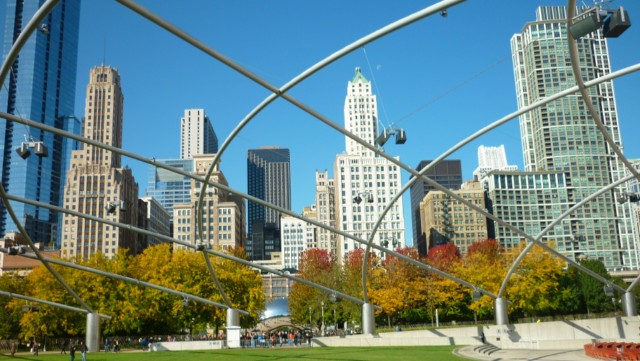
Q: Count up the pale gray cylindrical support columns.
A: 5